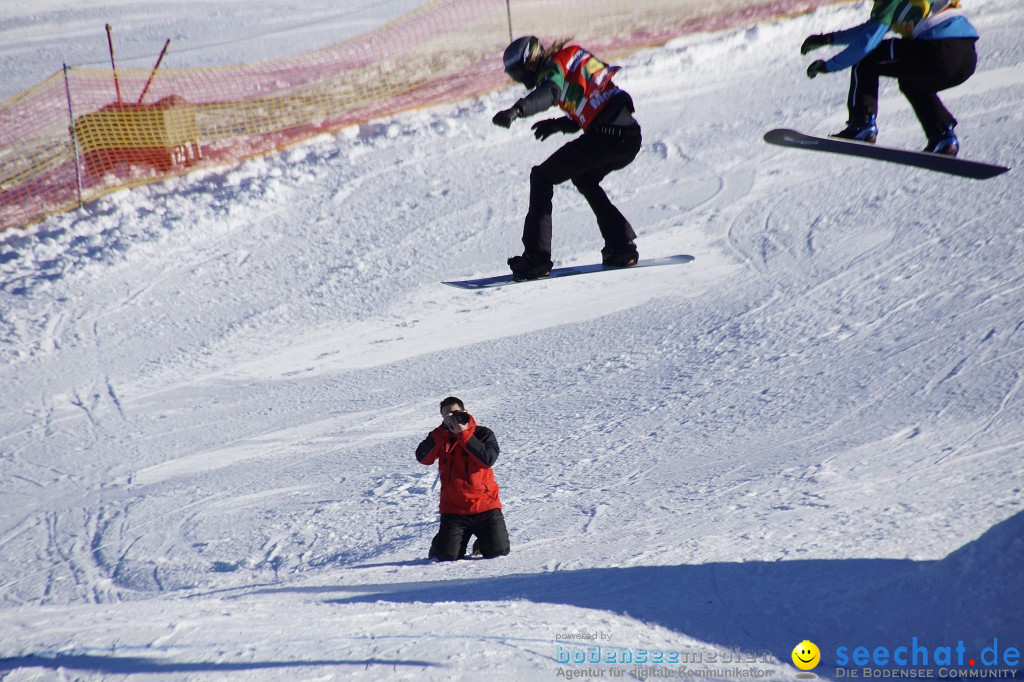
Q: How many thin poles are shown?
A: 4